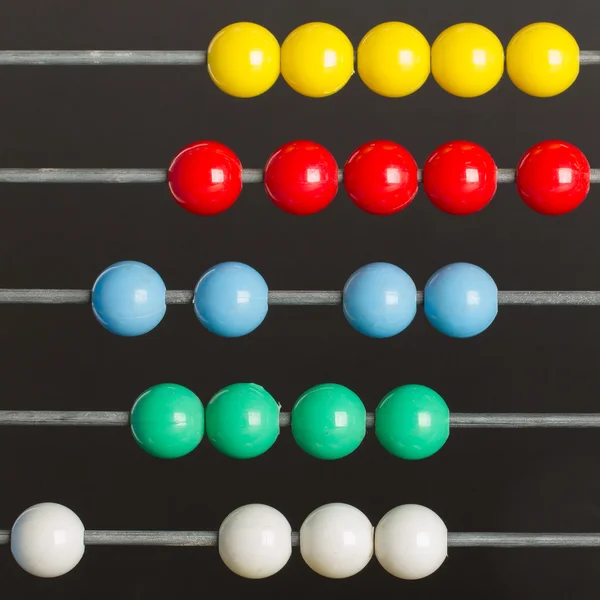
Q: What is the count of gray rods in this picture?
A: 5